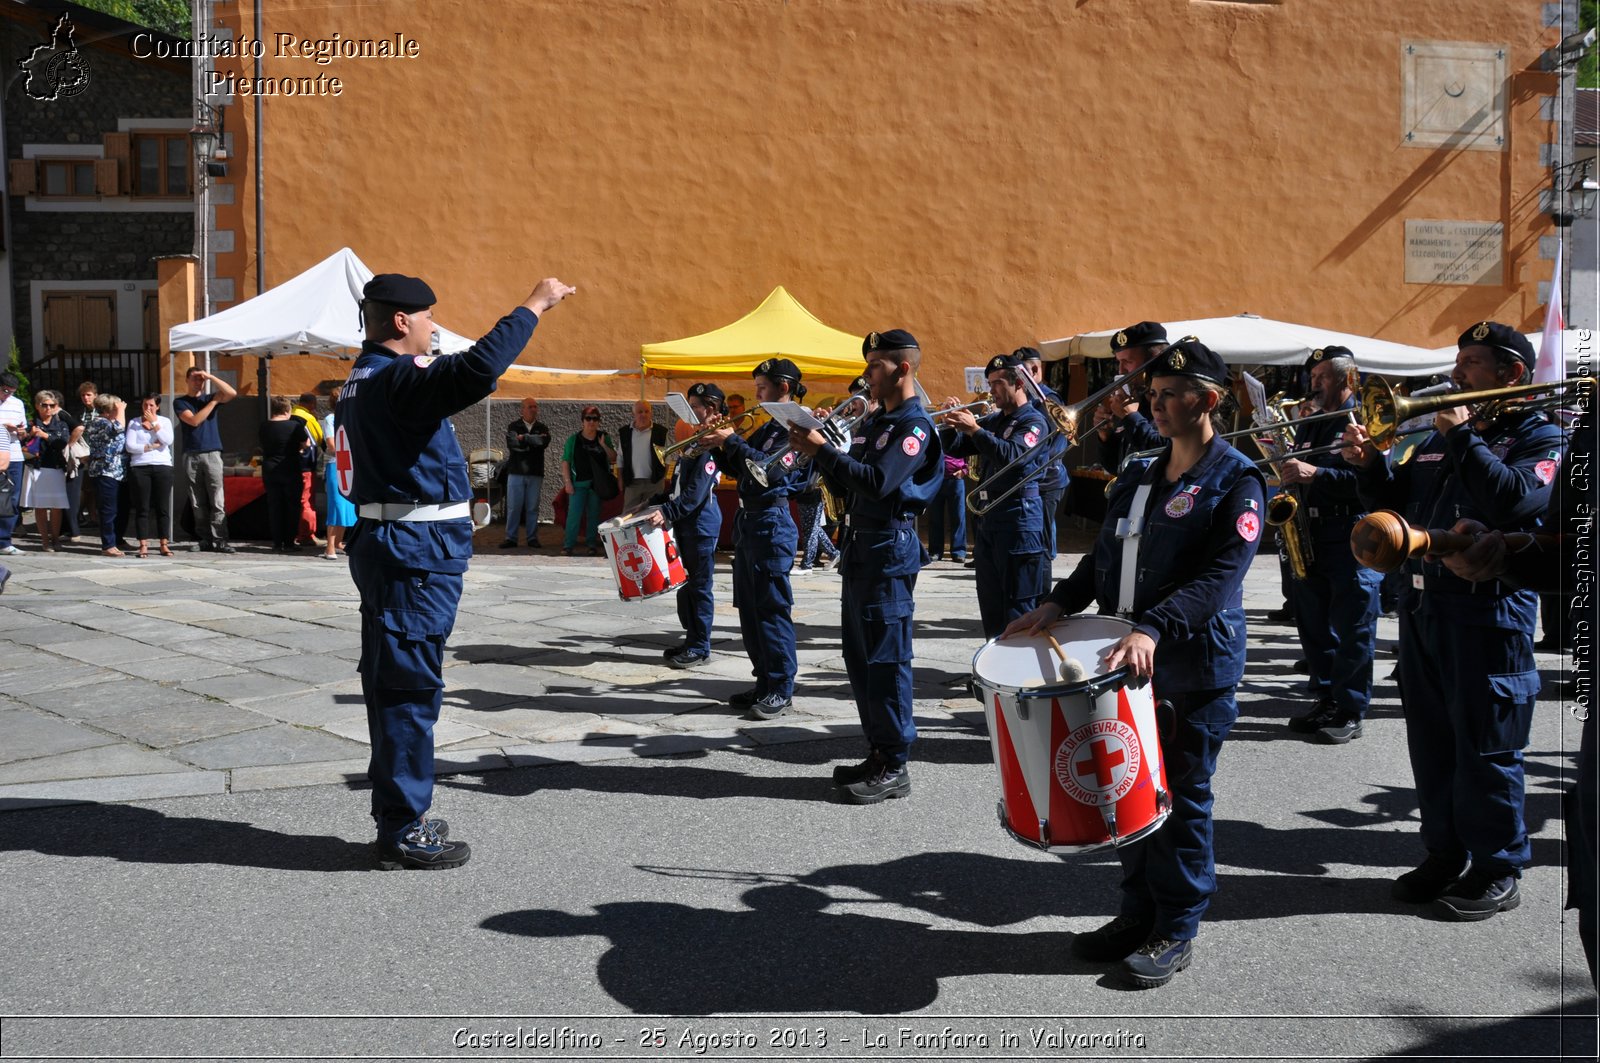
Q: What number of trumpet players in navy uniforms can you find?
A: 3